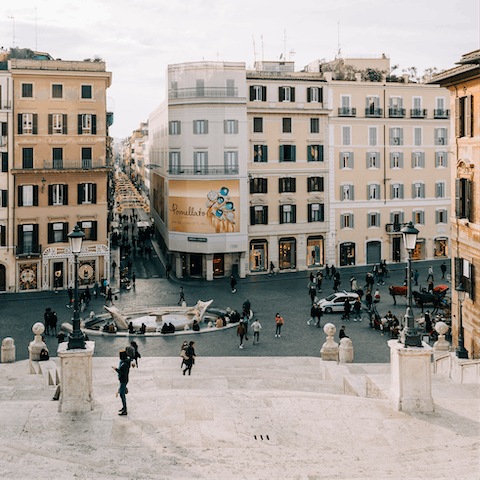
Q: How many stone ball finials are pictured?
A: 3